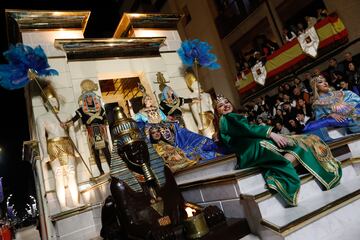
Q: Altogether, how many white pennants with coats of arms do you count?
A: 2